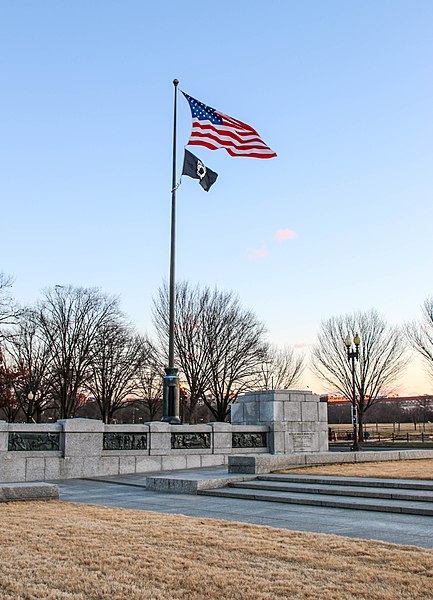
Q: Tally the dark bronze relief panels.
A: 4